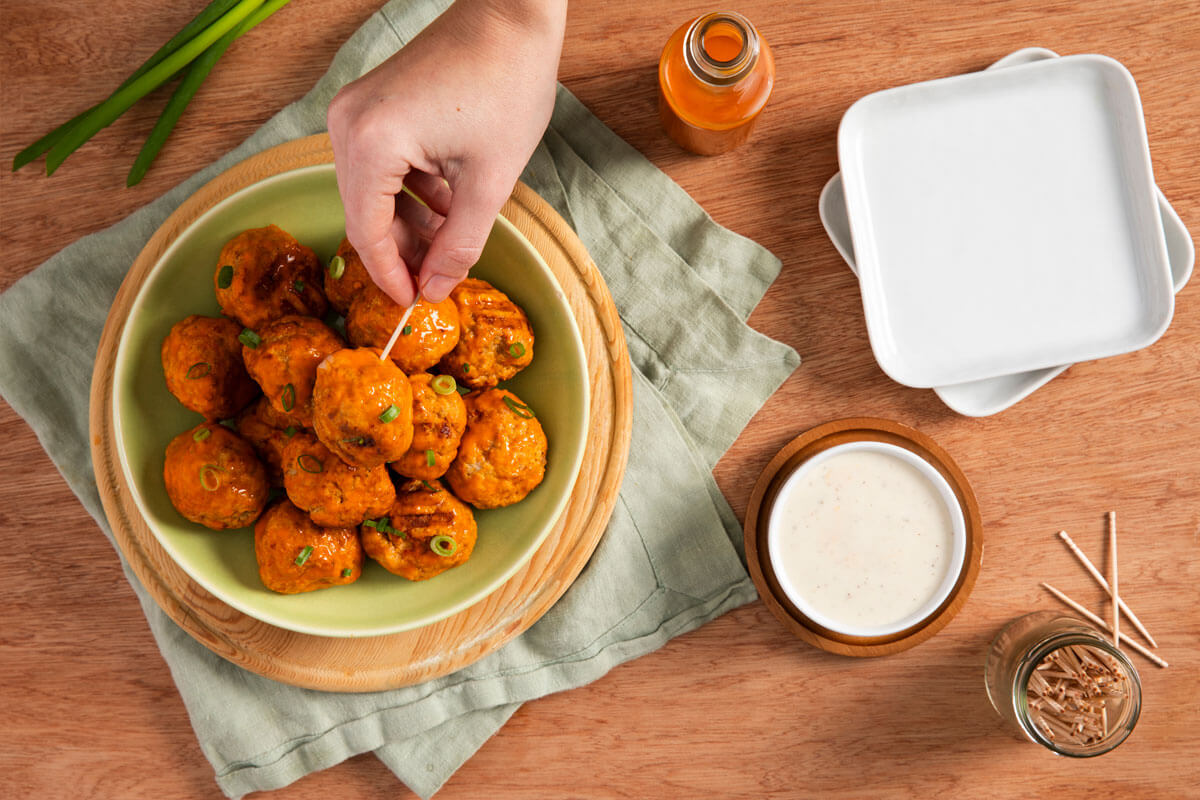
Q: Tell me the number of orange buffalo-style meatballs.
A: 14